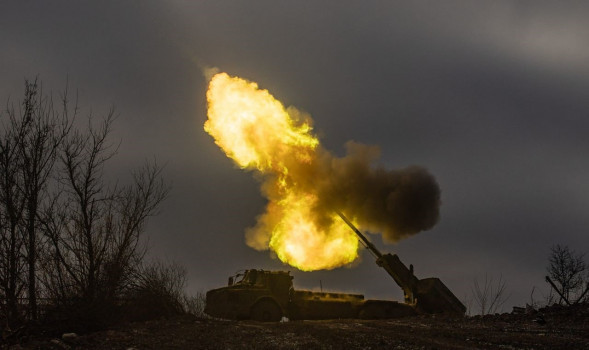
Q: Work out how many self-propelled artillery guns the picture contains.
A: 1